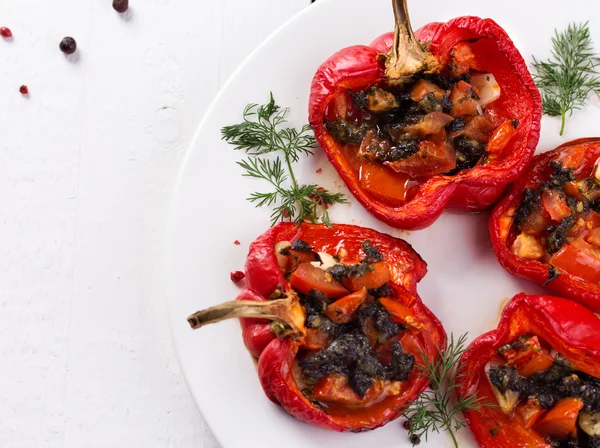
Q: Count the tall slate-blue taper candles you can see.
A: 0